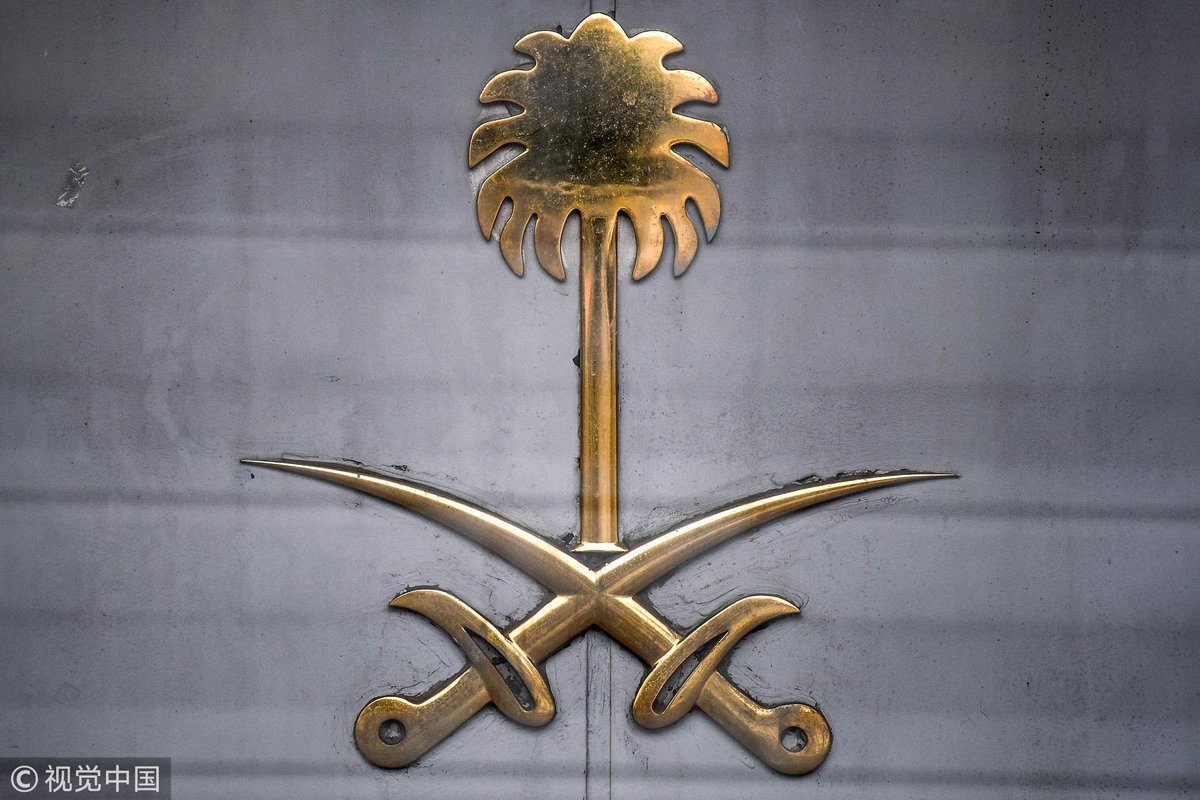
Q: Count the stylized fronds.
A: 13